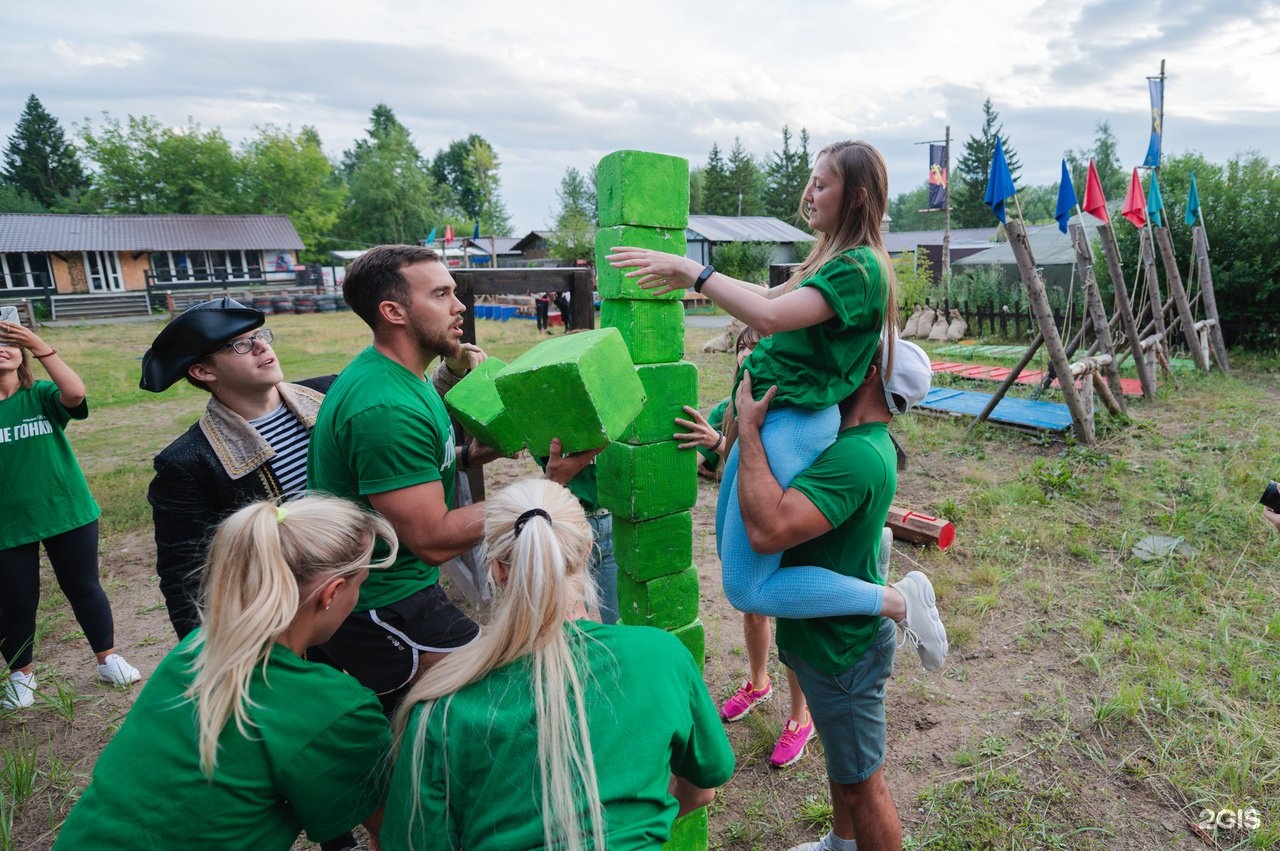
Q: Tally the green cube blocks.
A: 11